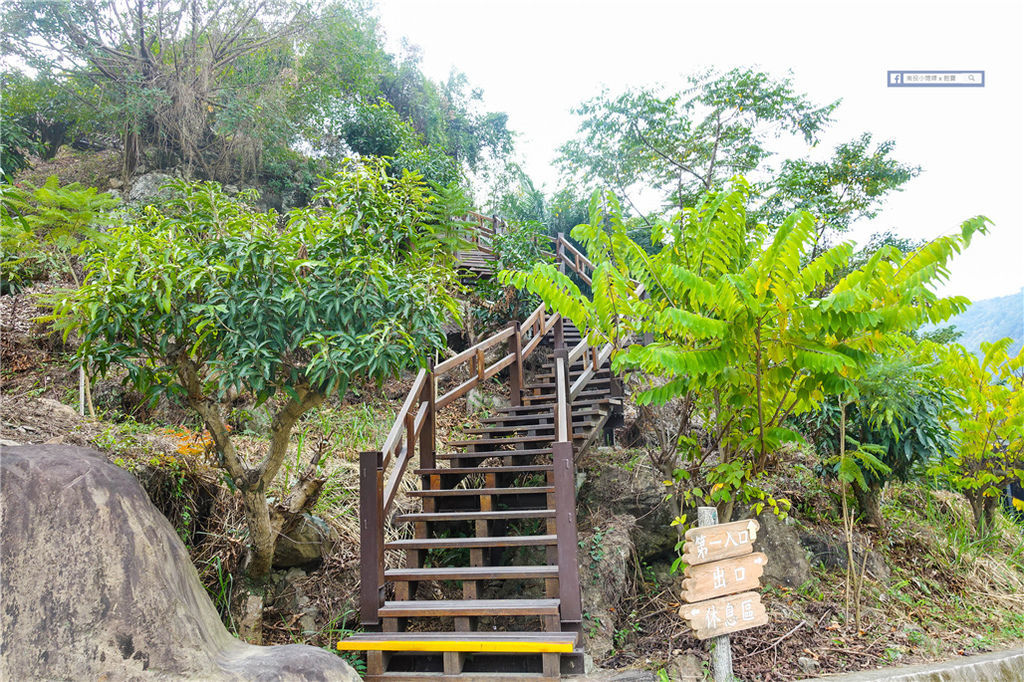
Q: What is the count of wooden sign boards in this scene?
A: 3